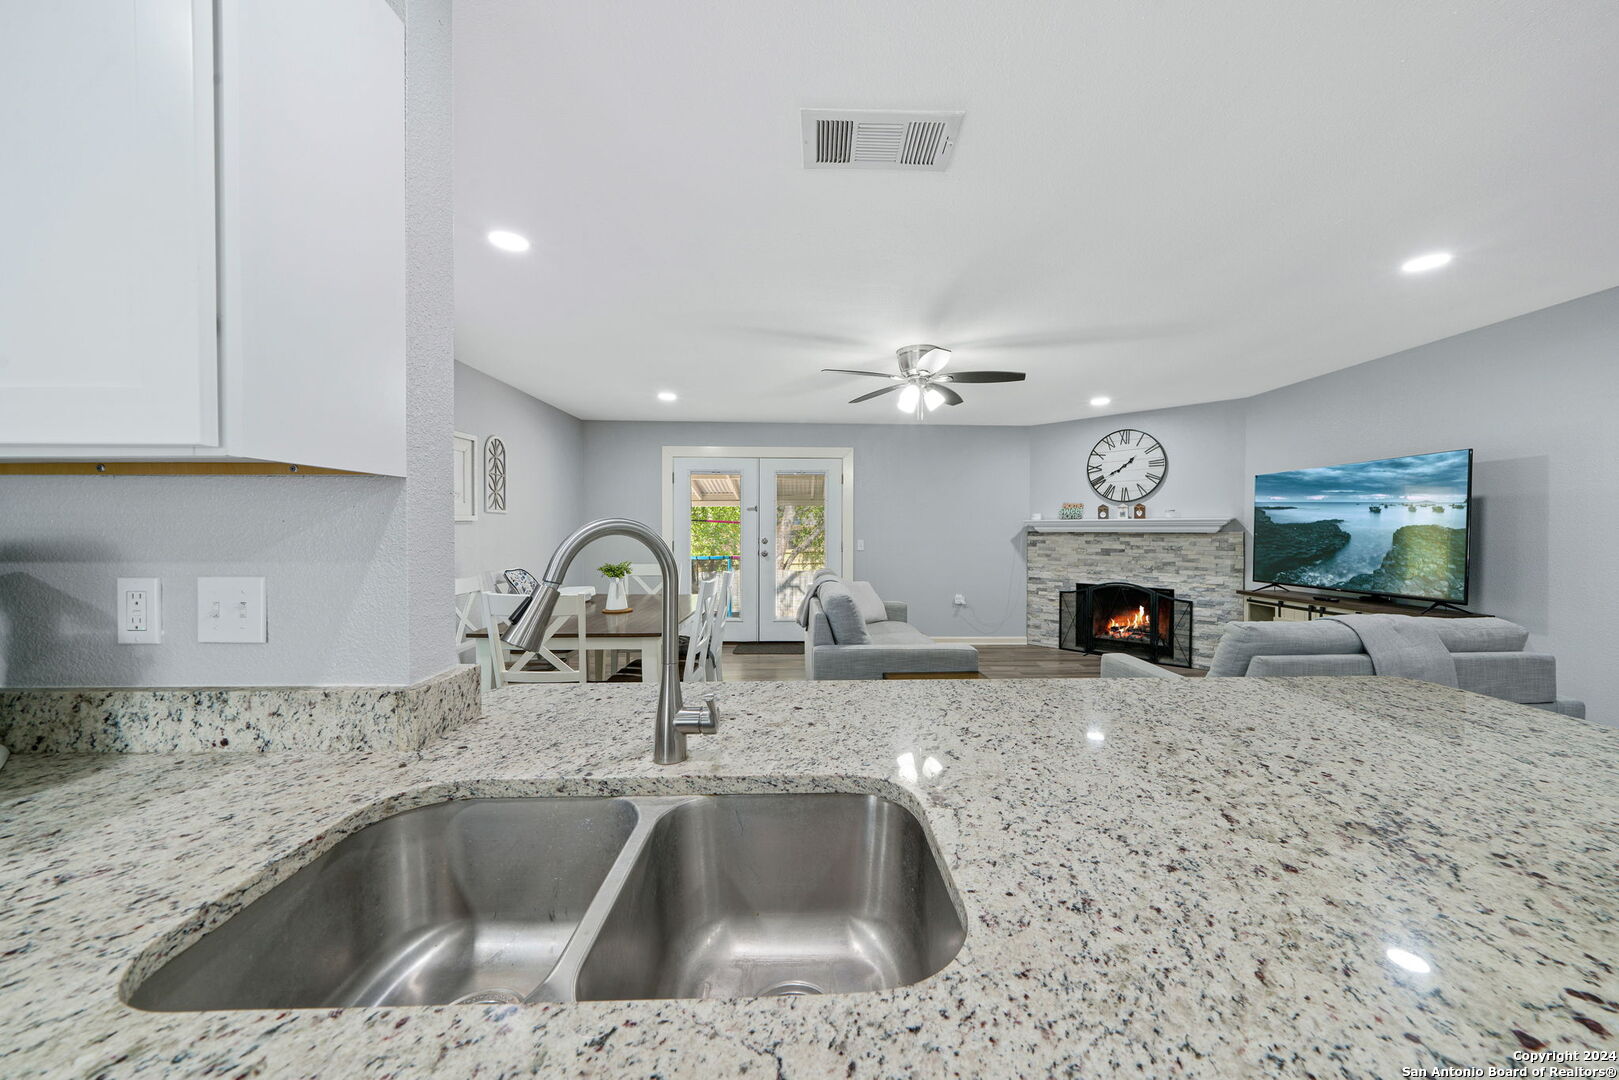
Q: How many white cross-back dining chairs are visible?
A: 5